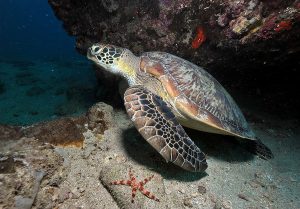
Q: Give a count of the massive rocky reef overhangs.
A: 1